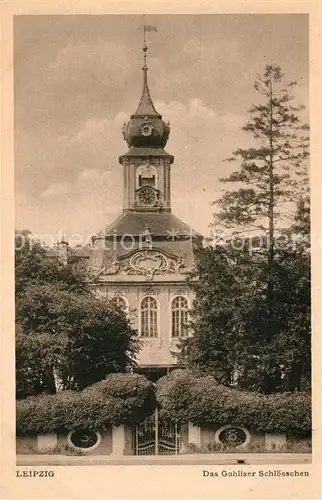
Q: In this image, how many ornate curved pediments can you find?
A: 1